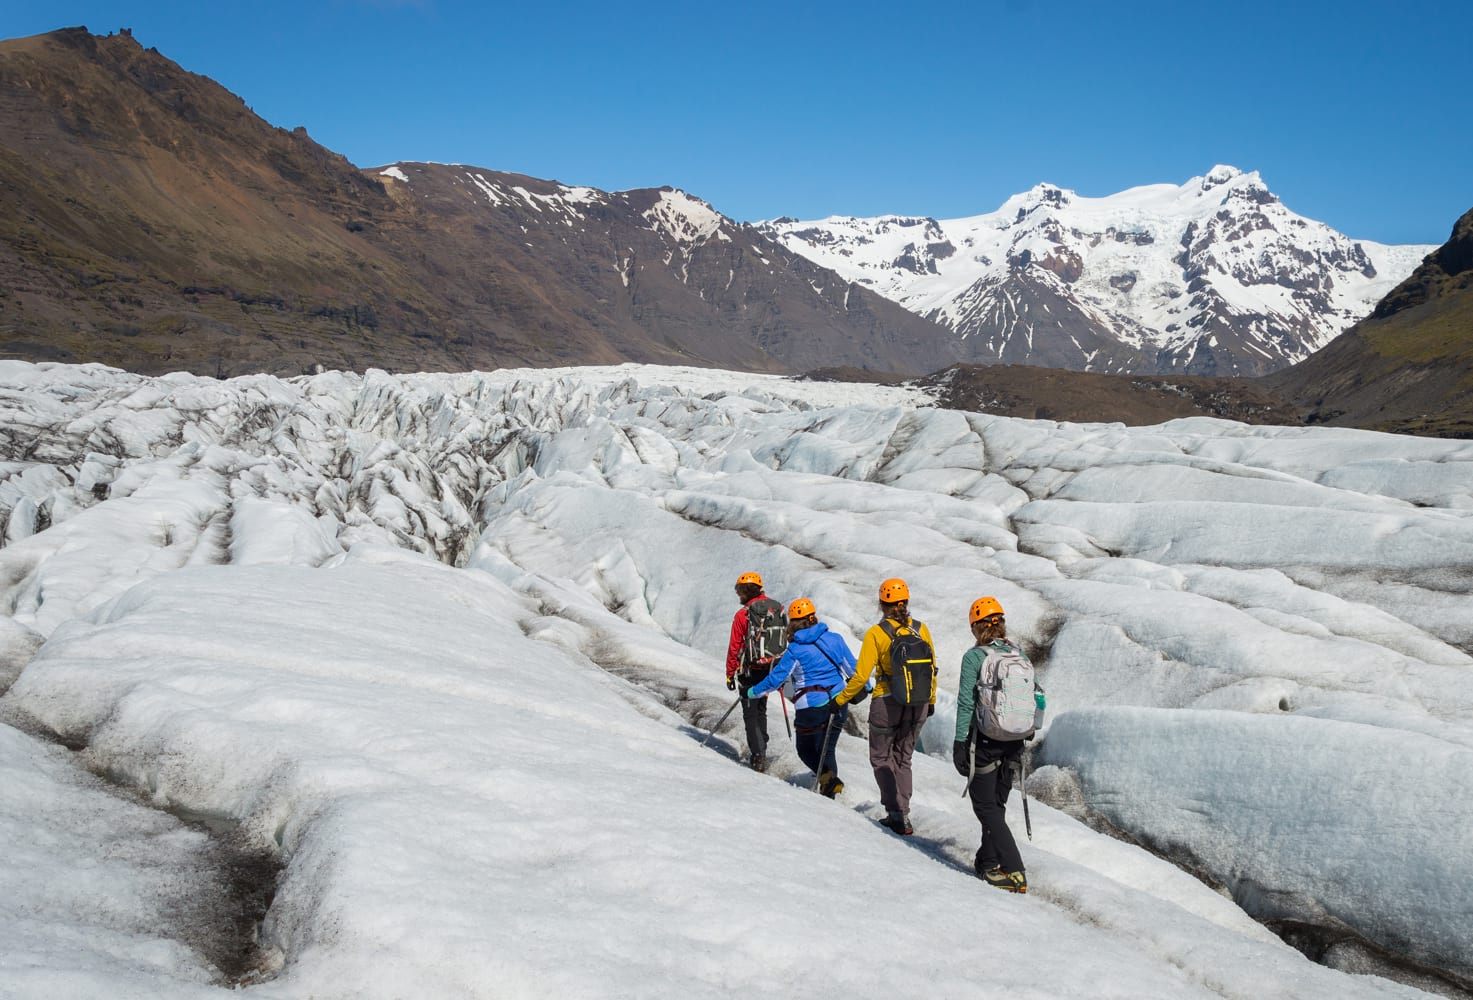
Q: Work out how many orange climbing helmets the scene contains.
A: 4